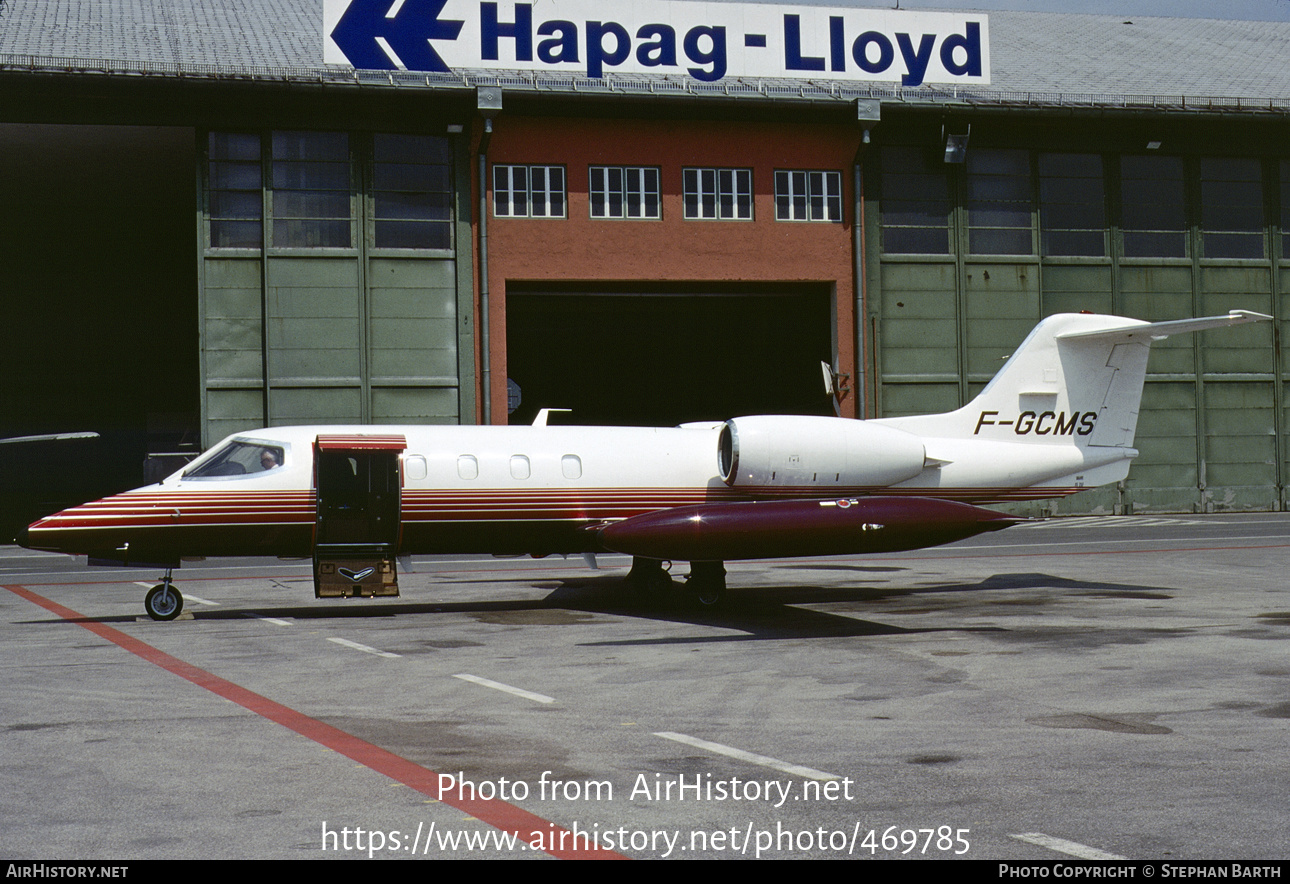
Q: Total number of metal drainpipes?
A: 2